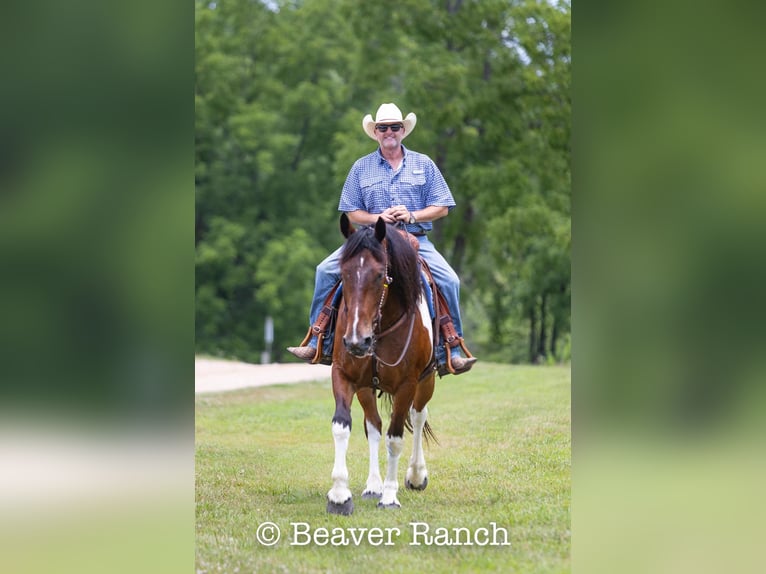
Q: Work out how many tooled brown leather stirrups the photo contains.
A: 2